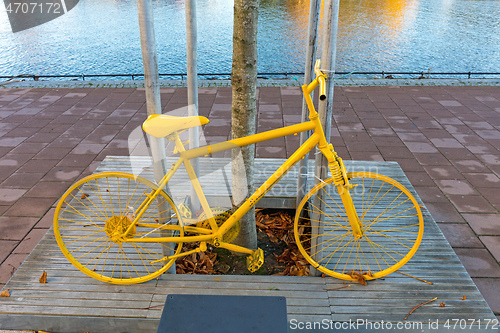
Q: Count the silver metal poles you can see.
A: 4